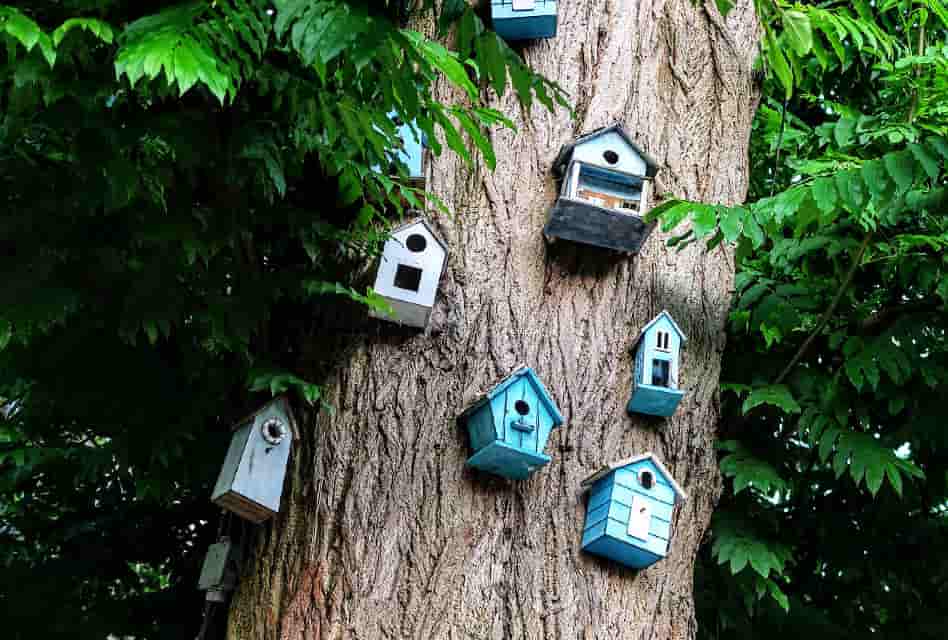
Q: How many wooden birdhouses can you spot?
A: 8